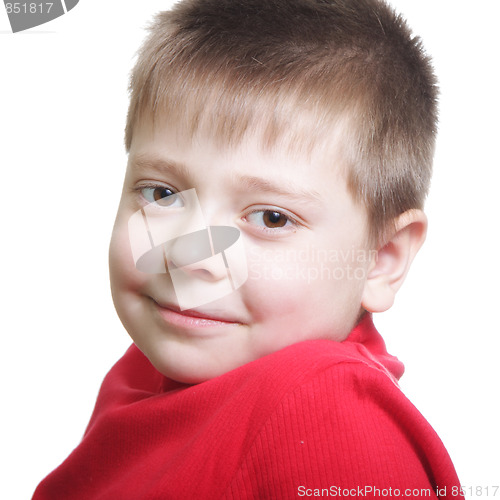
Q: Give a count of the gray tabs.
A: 2